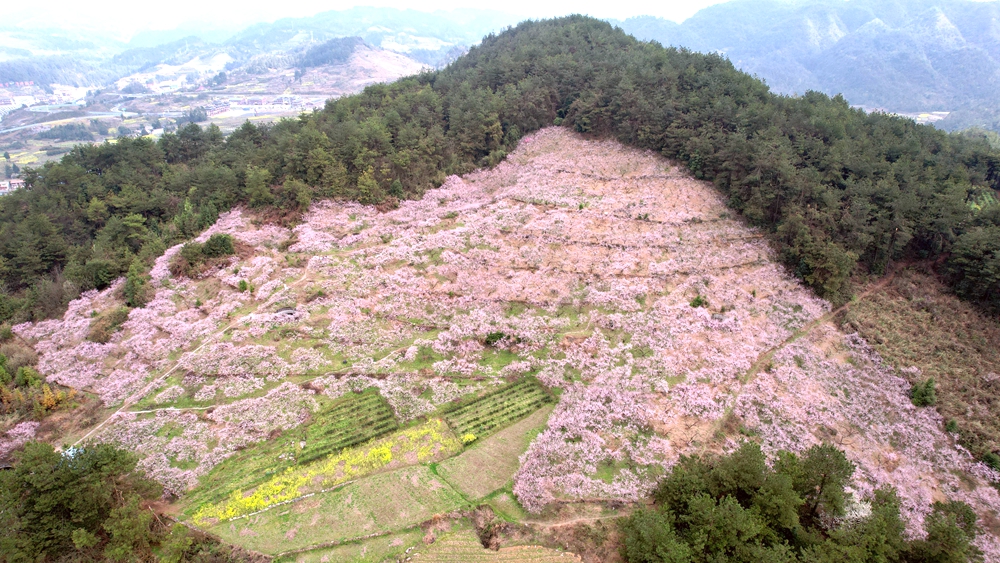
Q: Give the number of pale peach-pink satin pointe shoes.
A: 0